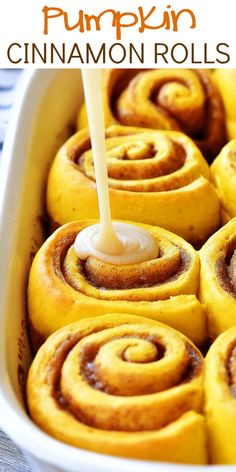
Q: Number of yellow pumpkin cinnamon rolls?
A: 8